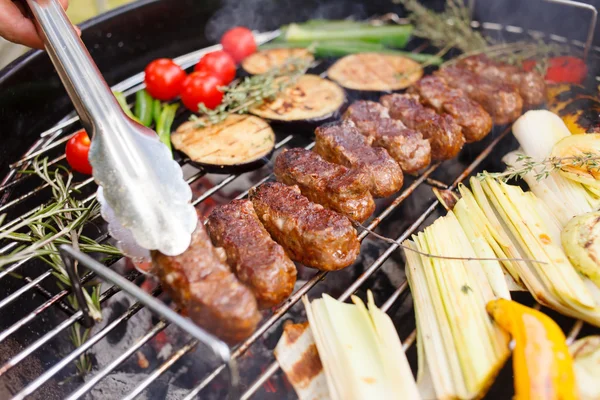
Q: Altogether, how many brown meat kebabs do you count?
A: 10